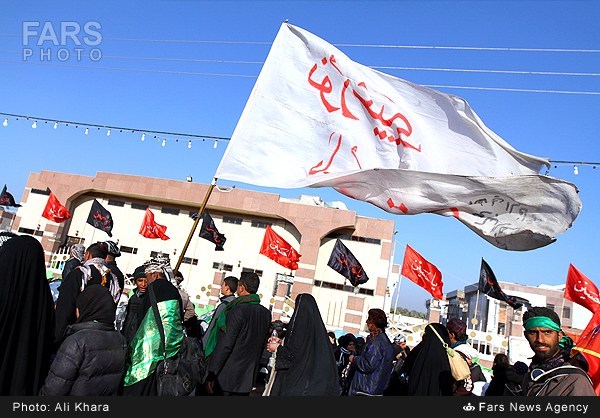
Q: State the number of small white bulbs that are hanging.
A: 10